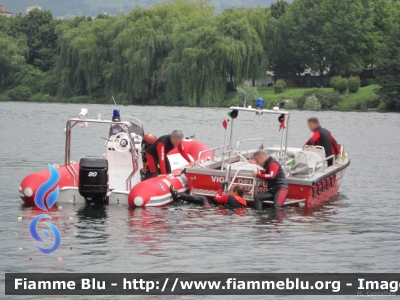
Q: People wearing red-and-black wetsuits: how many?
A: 4